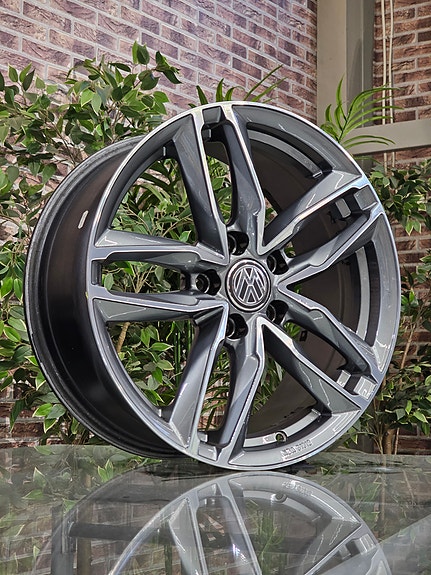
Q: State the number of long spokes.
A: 10